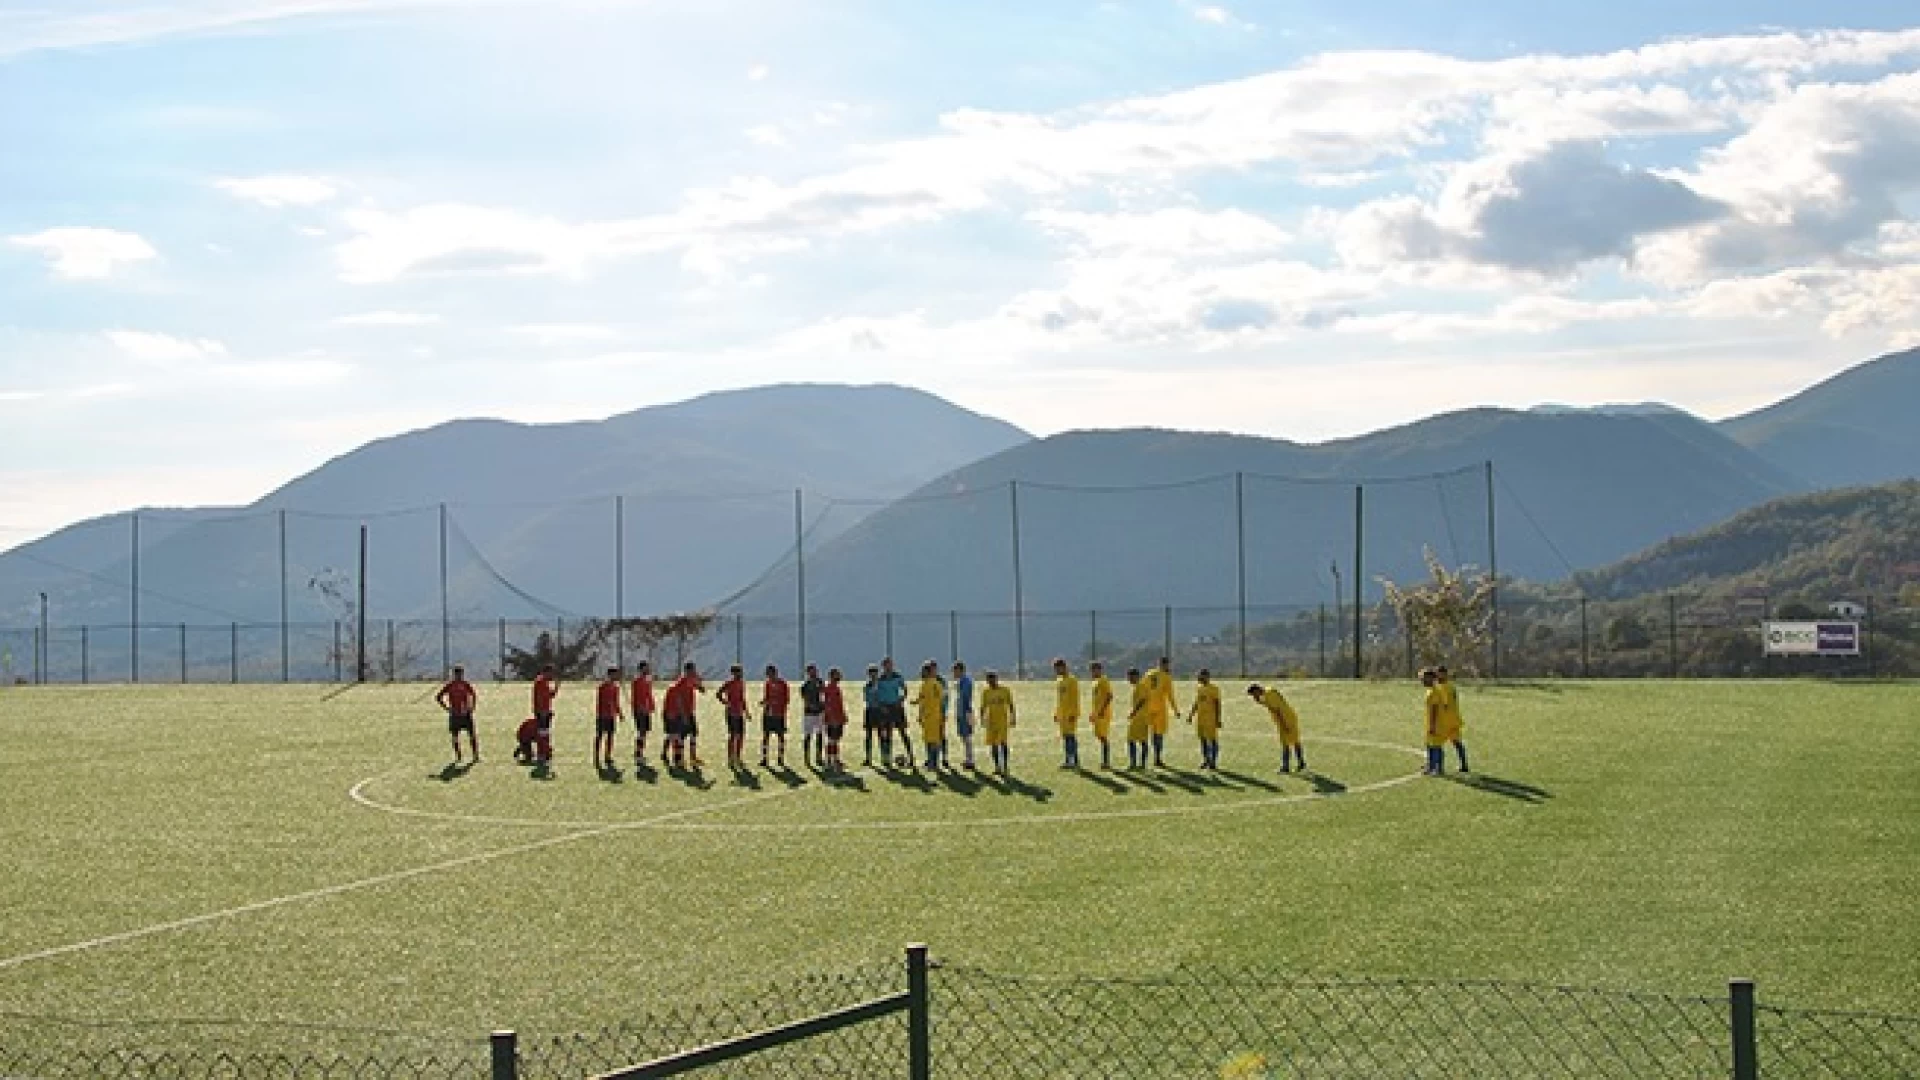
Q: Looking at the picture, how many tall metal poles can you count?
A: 10